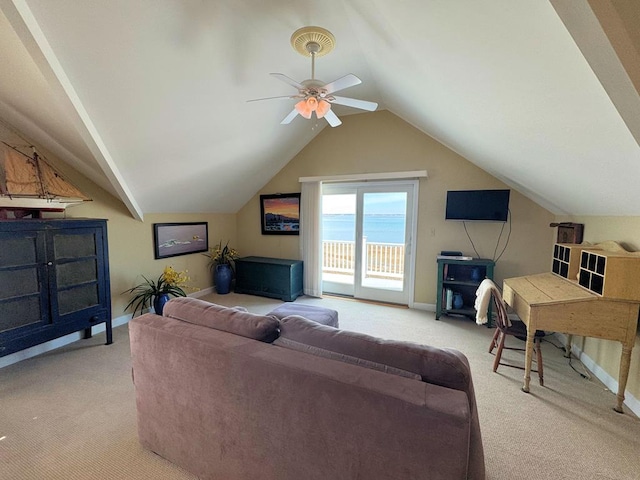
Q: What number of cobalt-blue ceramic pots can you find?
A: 2